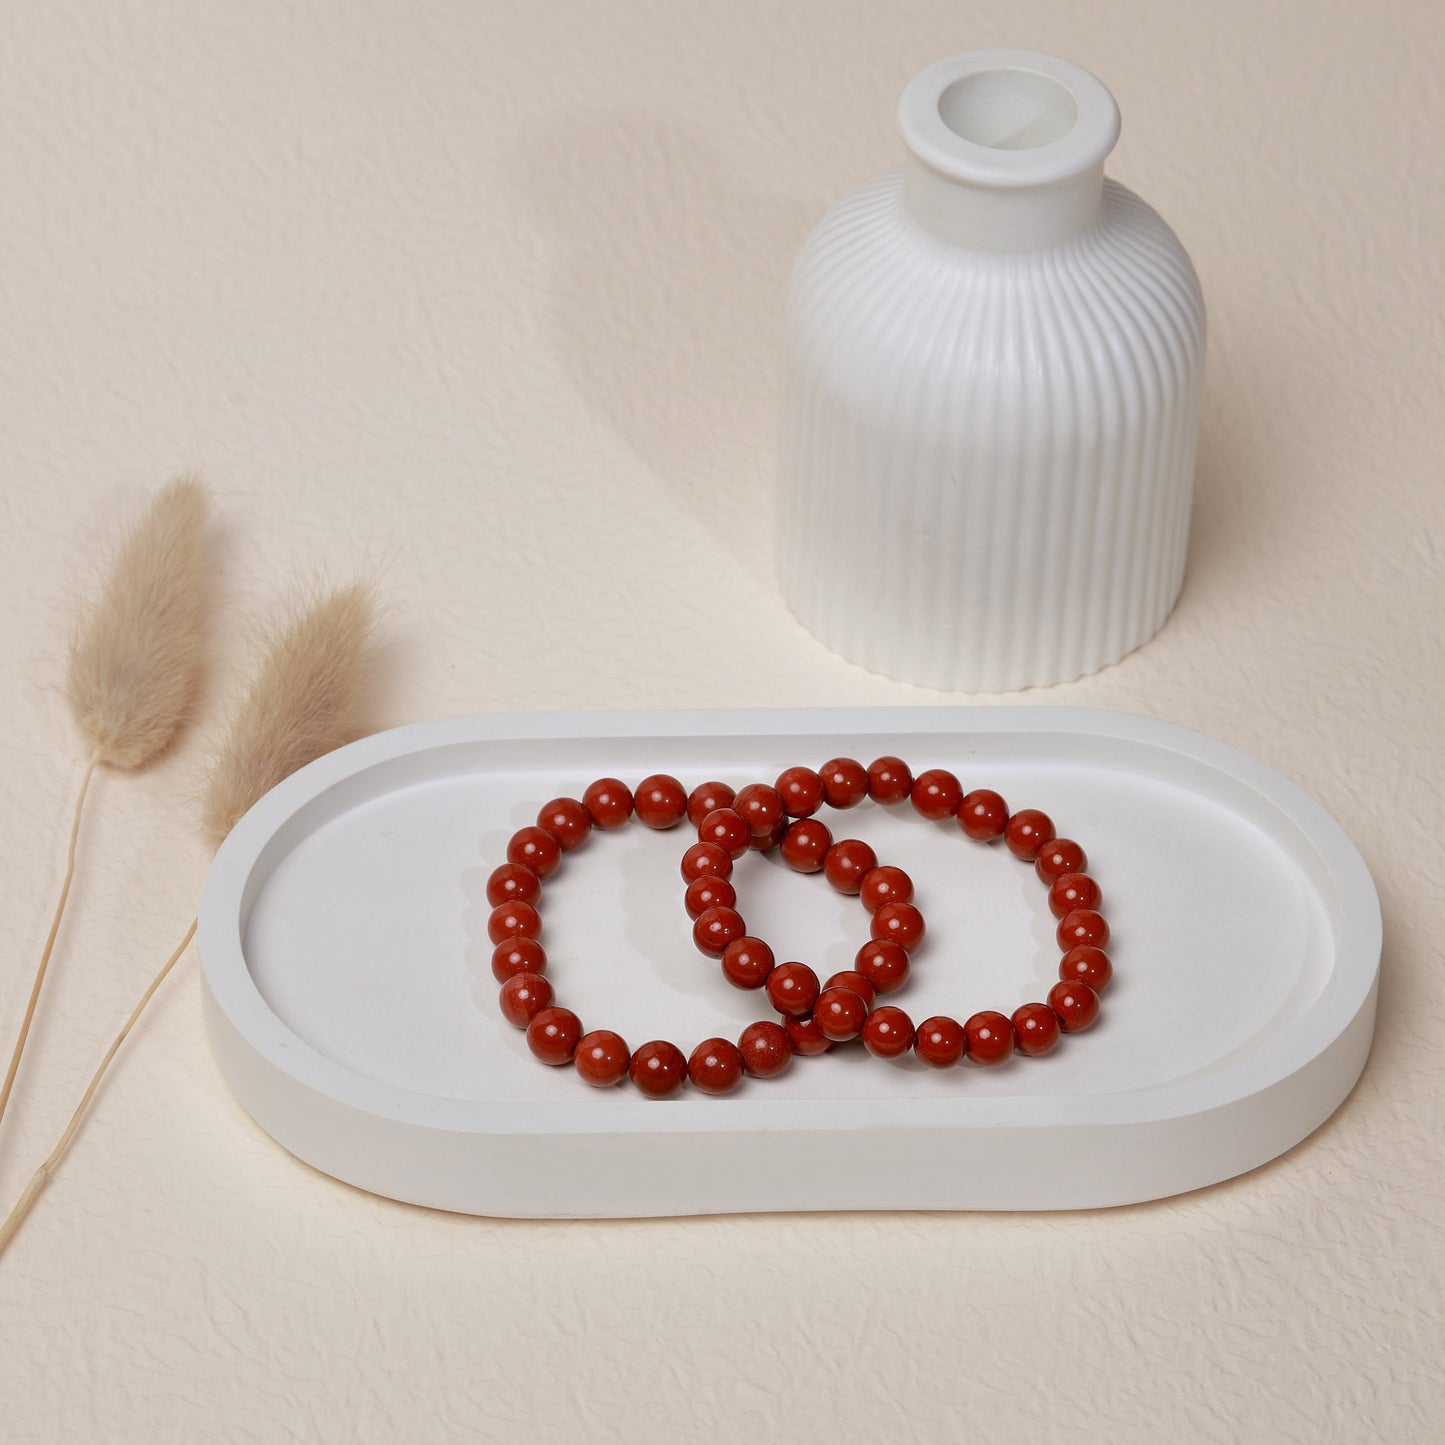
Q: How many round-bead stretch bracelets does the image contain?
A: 2